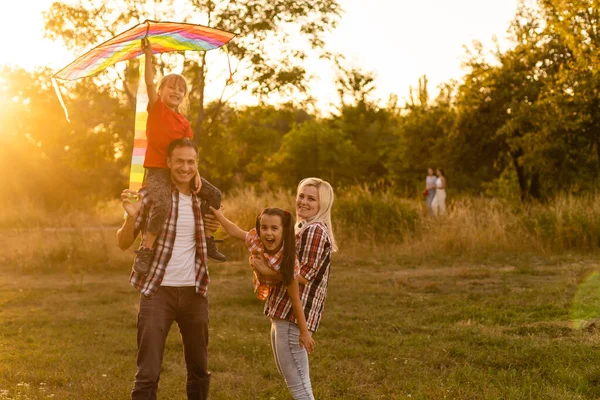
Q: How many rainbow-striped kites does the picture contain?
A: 1